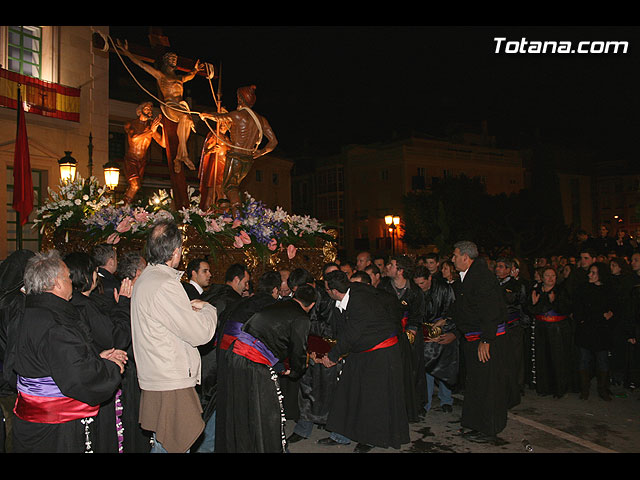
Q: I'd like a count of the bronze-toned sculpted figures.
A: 4